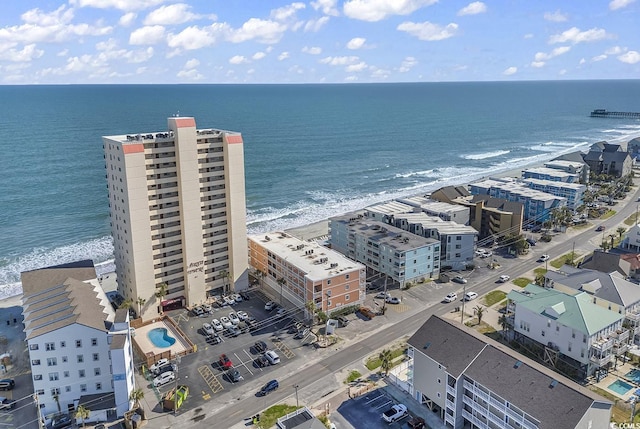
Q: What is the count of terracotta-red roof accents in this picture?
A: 3